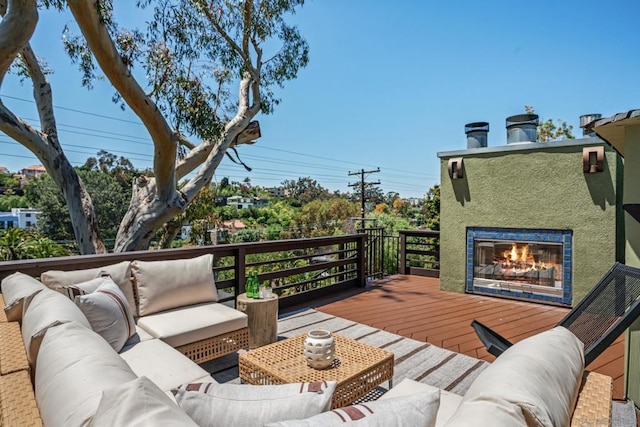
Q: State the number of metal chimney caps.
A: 3